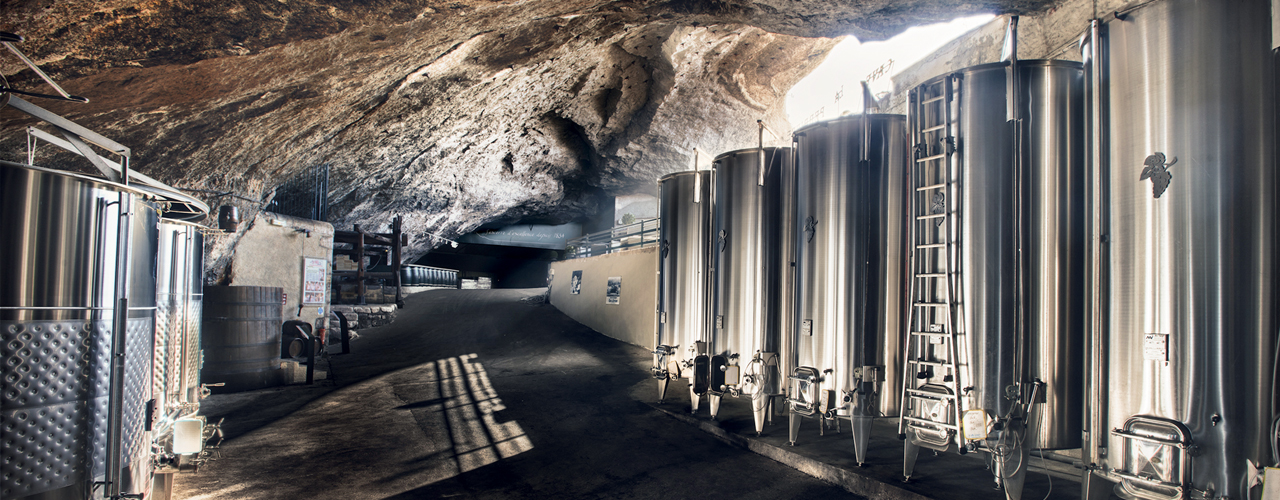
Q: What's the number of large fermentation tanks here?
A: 7